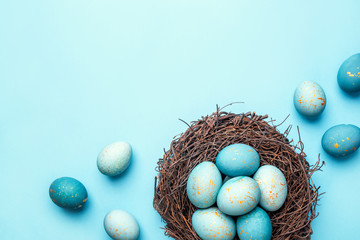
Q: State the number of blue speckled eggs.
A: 12